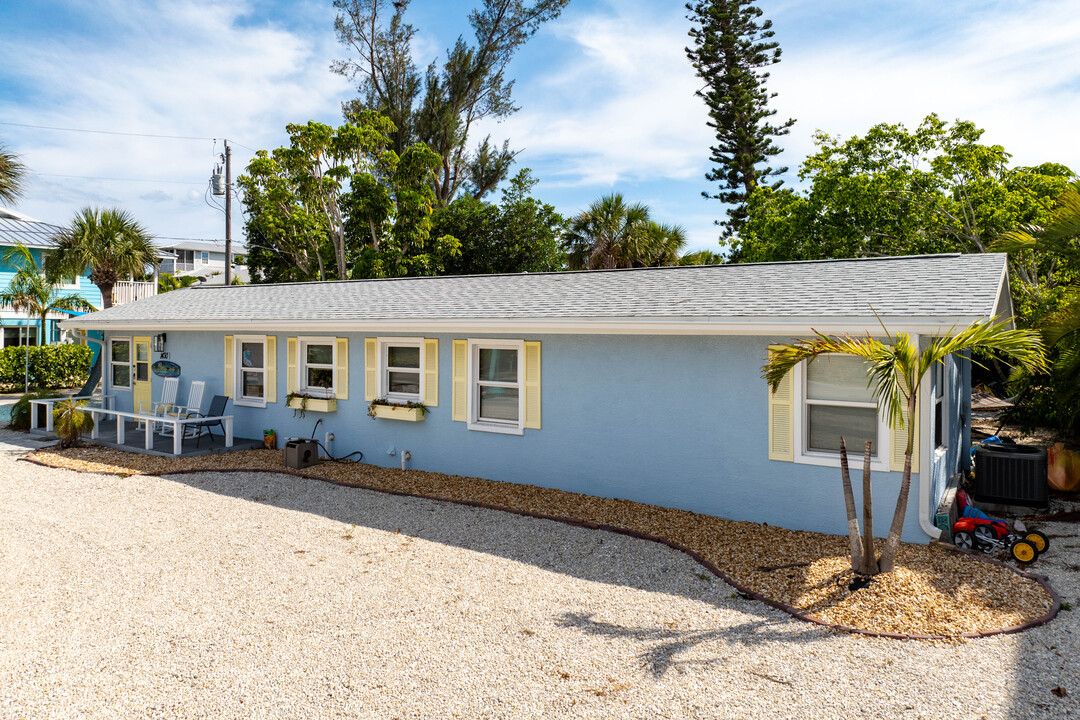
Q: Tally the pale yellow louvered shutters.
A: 10